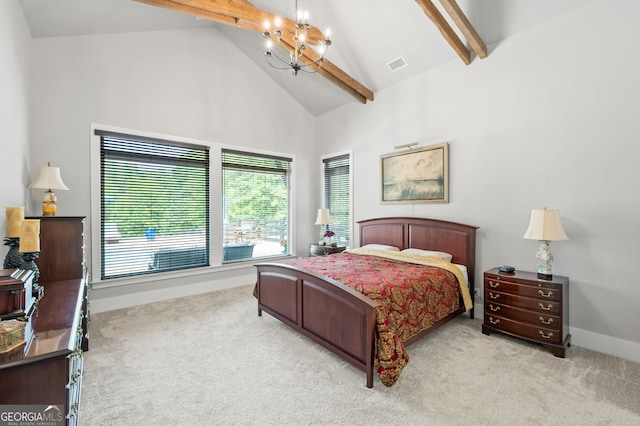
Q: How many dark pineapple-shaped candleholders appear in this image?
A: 2